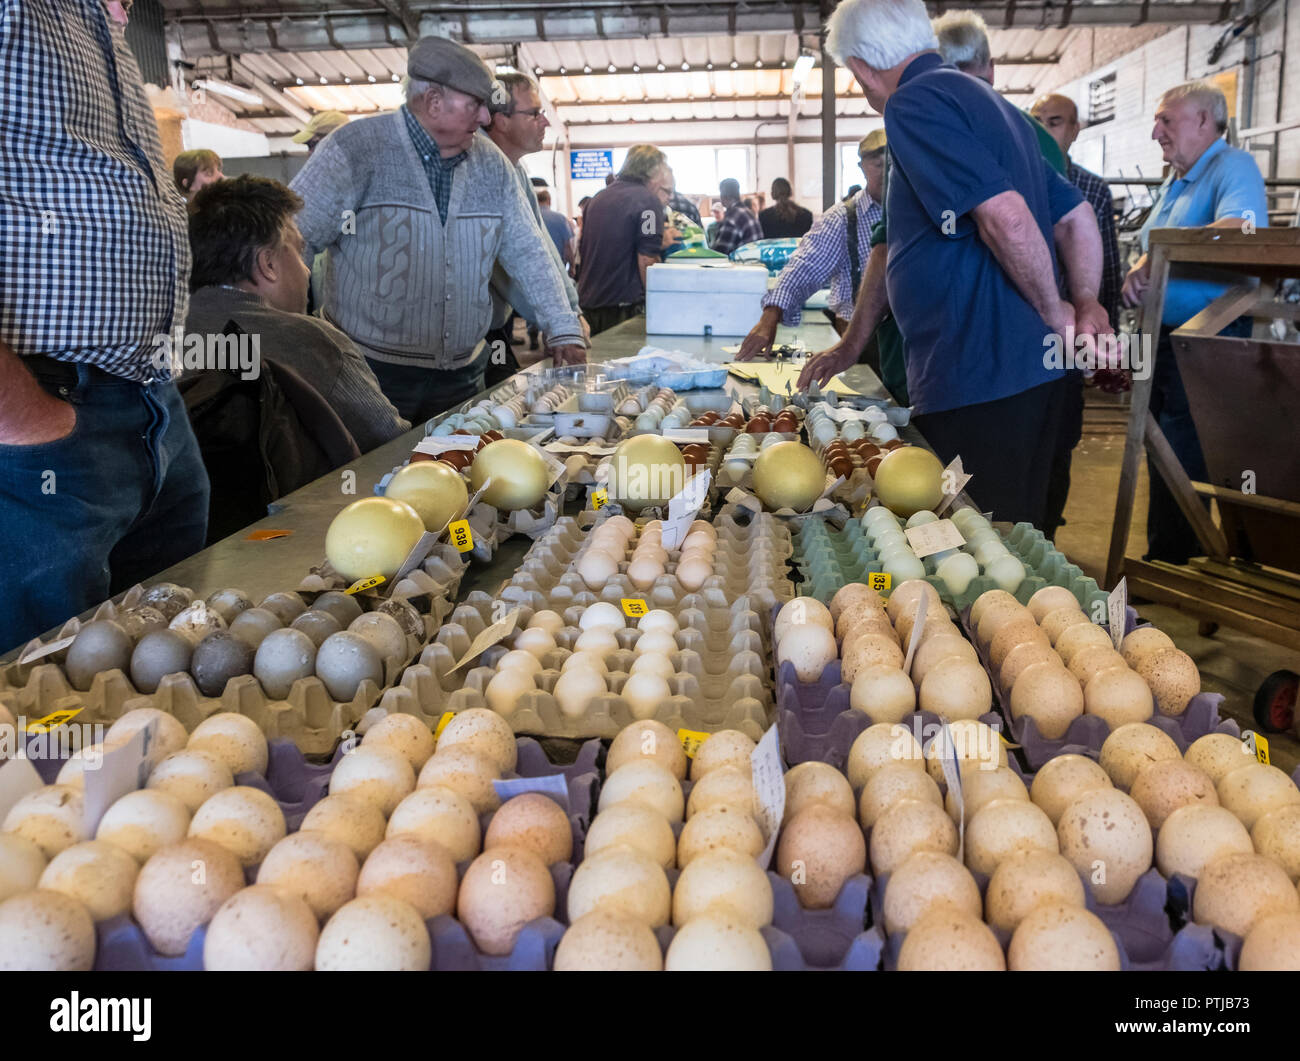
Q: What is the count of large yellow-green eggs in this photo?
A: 6